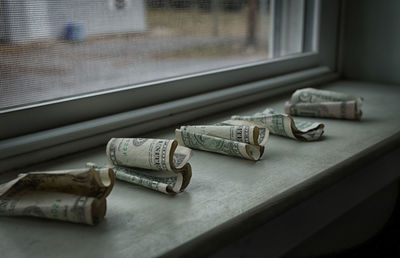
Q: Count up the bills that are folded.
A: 5